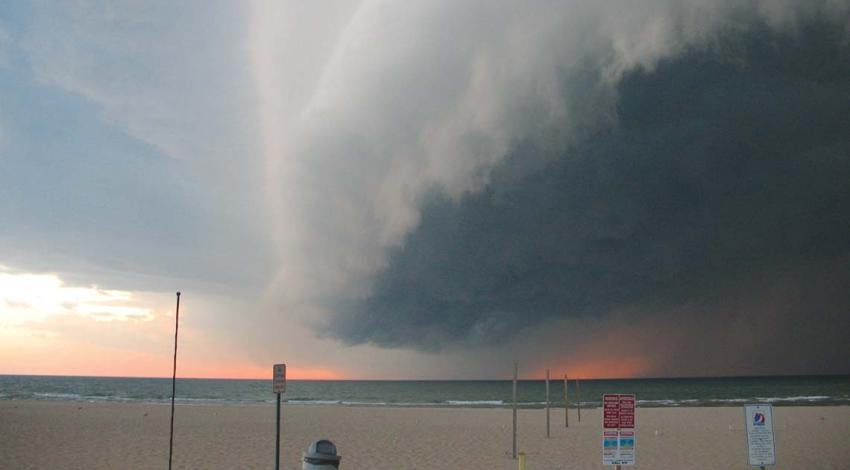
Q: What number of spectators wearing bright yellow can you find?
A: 0